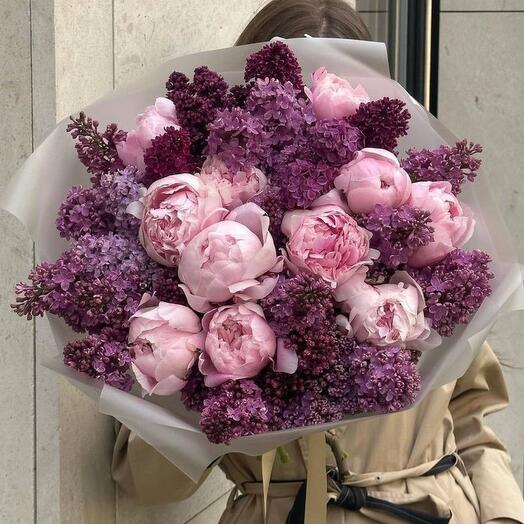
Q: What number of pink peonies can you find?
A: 11